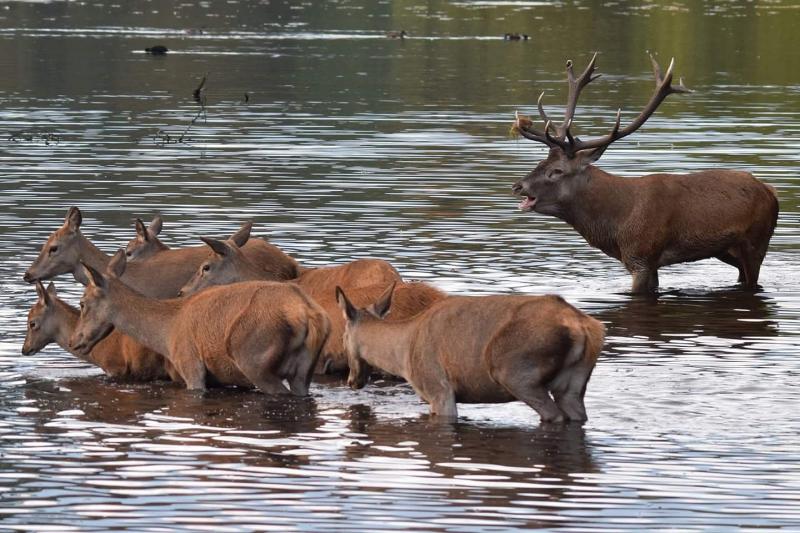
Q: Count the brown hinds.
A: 6